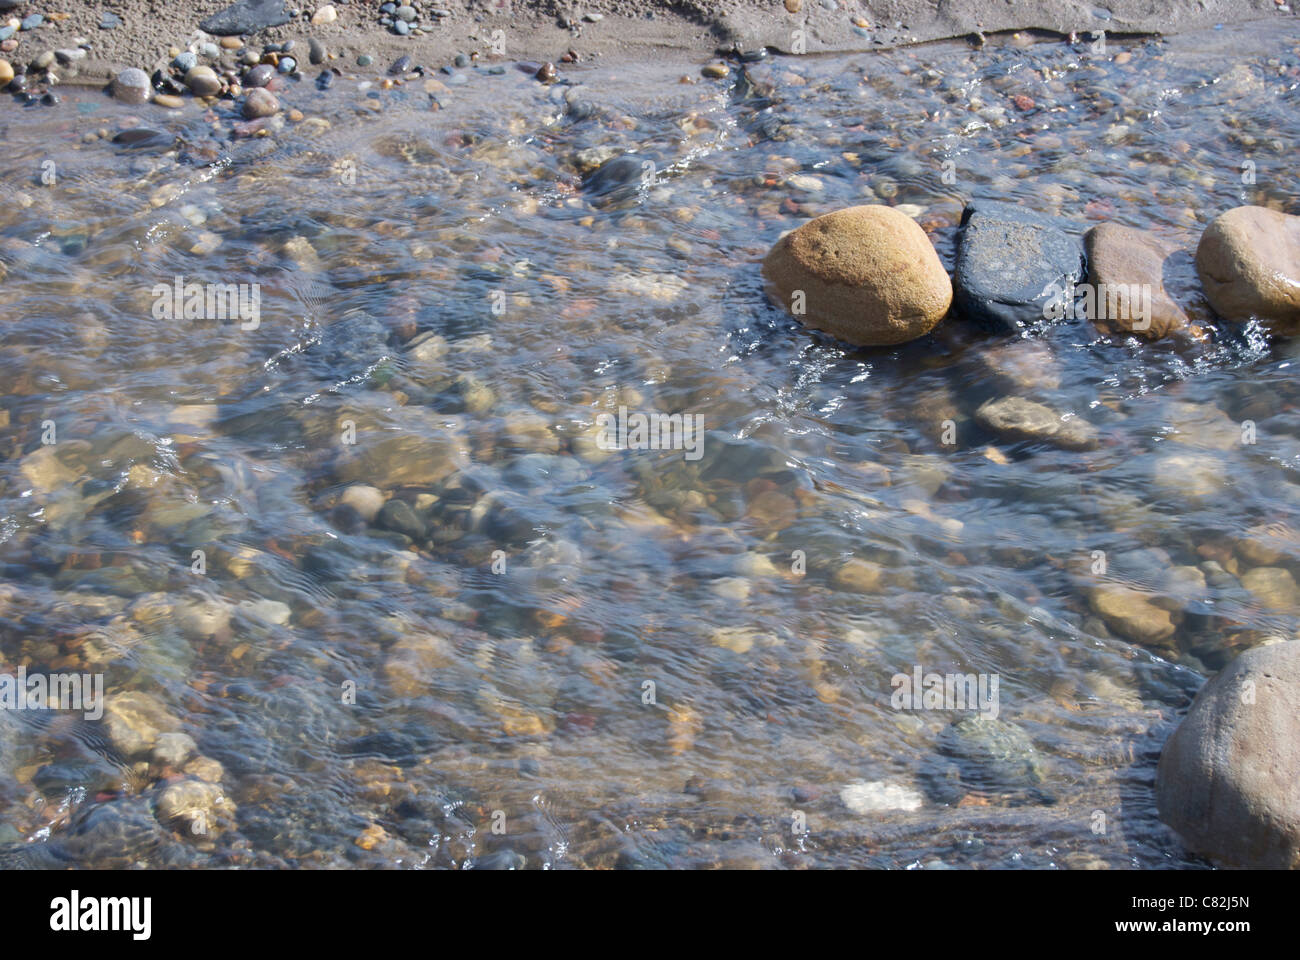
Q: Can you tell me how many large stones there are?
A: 5